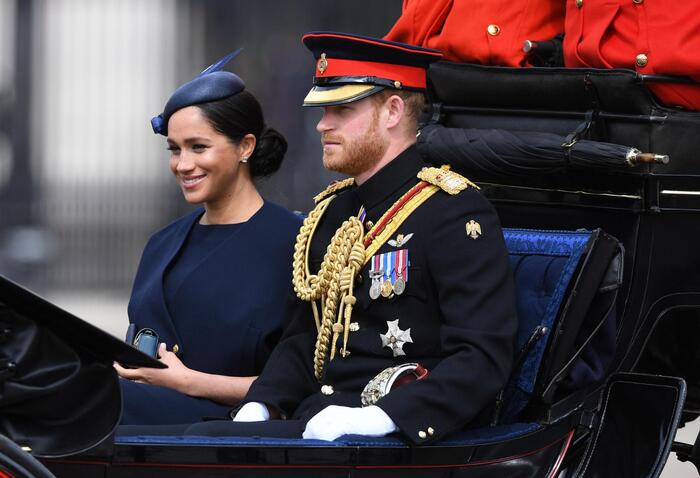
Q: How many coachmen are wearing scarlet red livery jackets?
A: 2